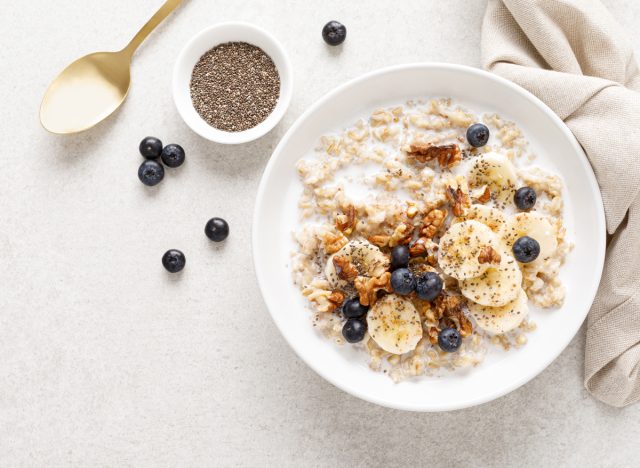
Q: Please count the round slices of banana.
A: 8